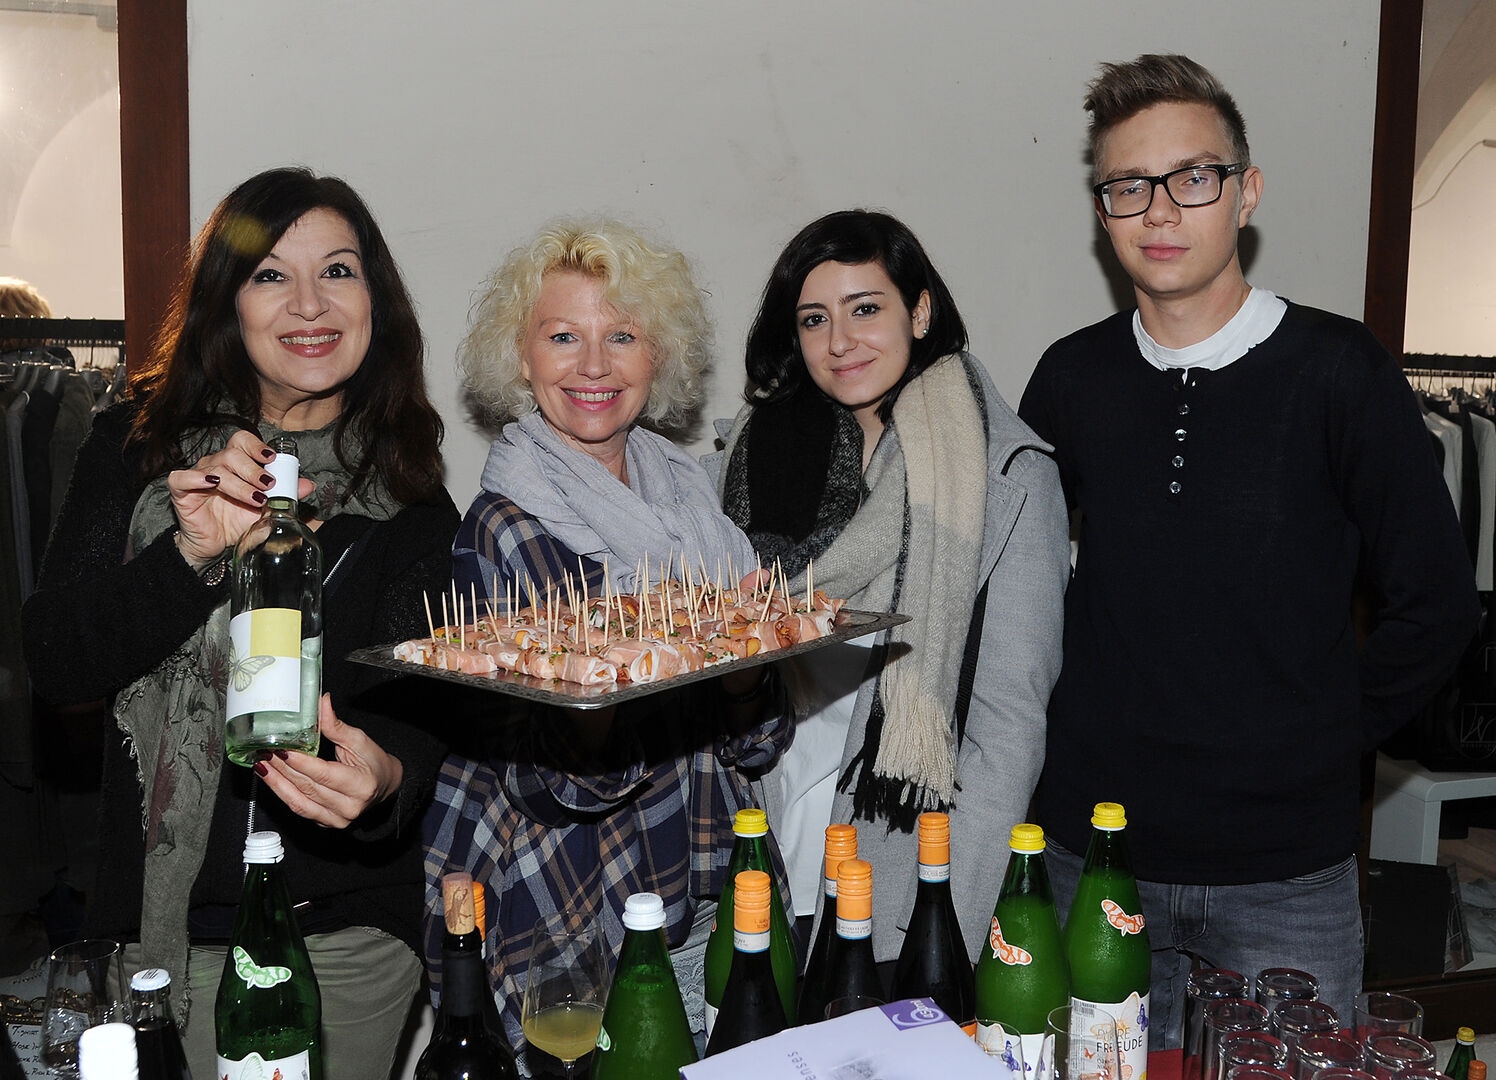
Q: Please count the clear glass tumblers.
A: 11